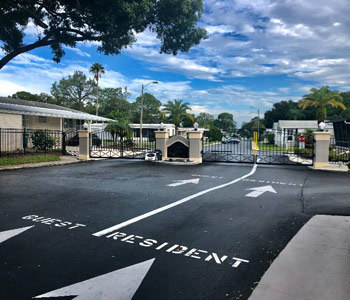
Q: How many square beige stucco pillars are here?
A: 4